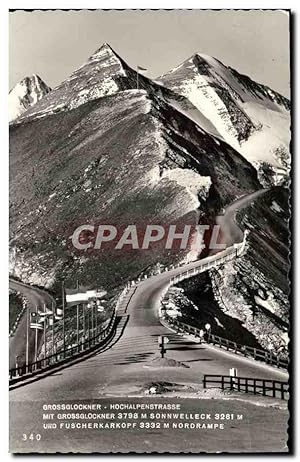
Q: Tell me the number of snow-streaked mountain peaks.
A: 3